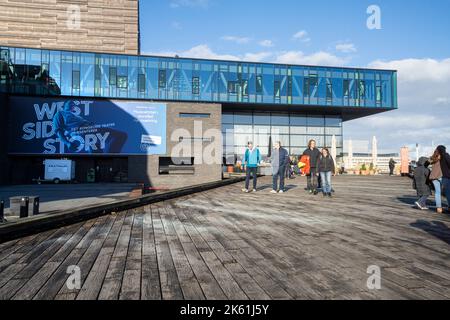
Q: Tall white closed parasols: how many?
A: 3